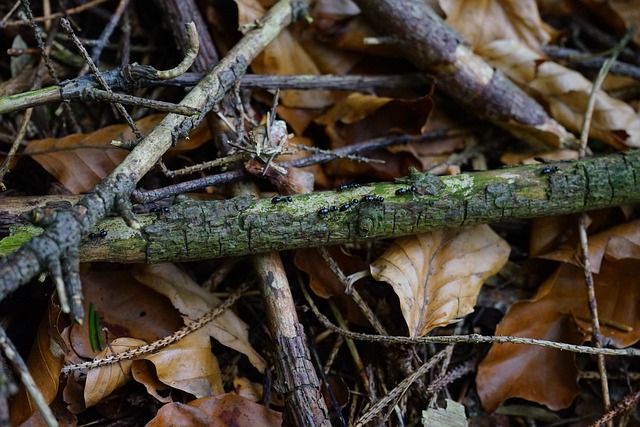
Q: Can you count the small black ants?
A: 9